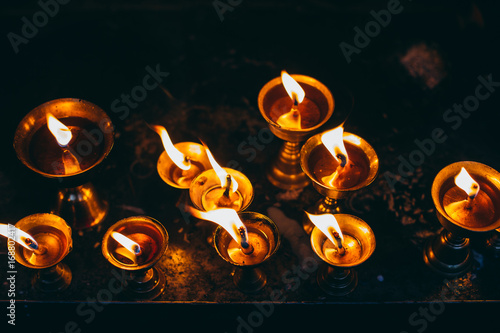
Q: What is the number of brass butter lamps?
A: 10